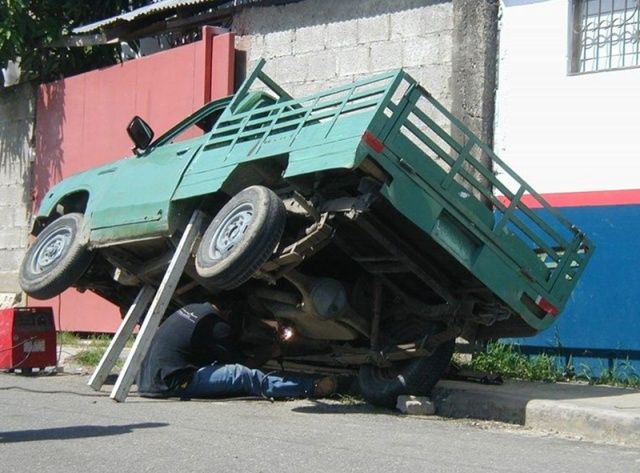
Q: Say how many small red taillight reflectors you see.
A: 2